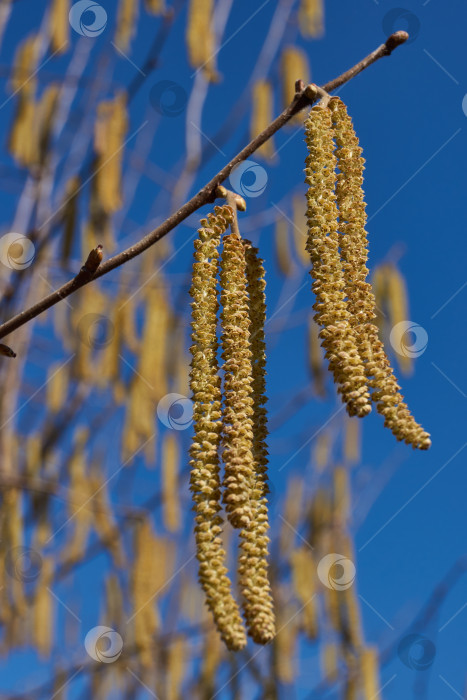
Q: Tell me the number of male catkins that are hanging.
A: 5